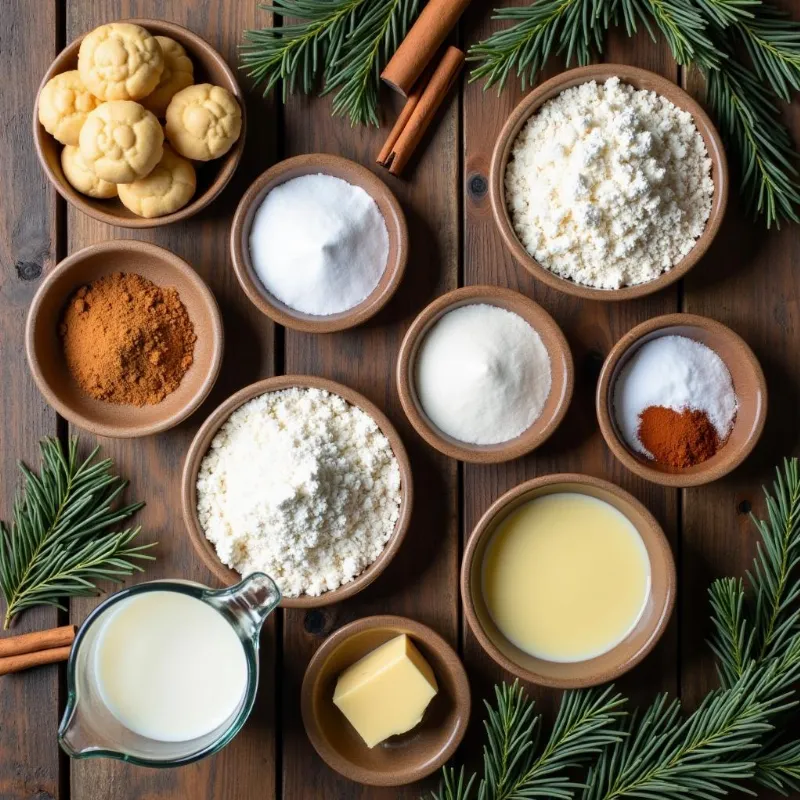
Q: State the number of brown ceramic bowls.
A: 9